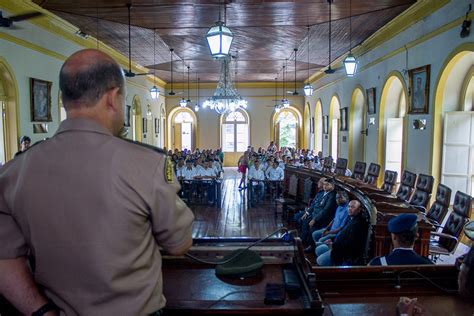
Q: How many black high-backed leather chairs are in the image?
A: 9